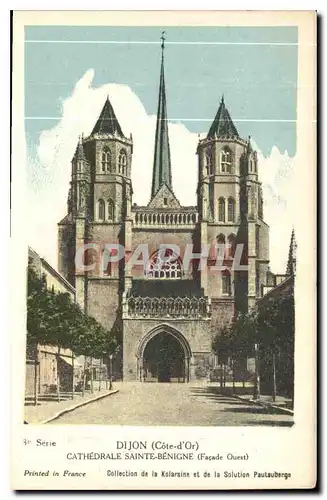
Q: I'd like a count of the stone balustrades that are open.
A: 2